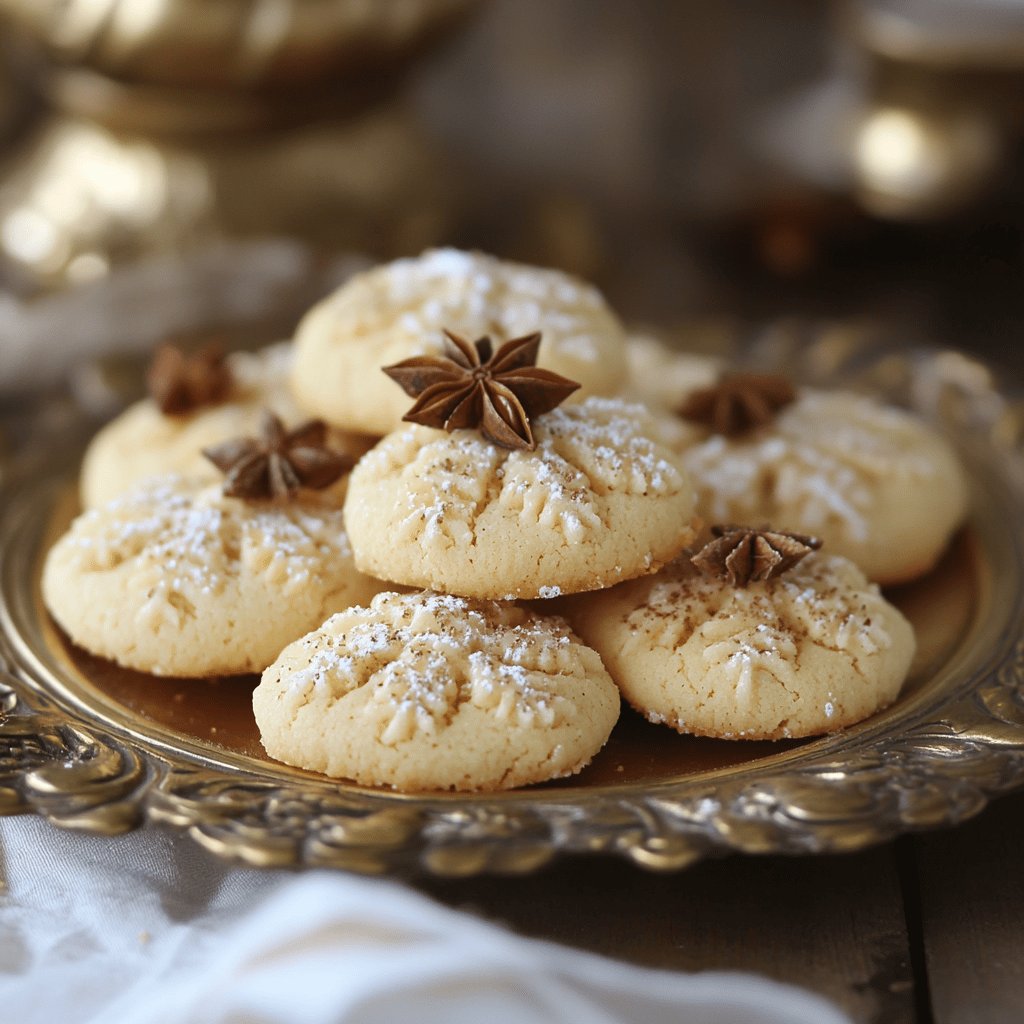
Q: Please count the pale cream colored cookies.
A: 8